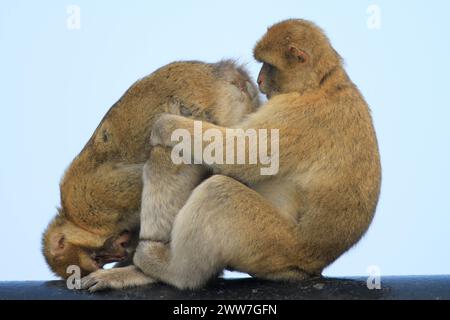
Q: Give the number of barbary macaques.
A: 2